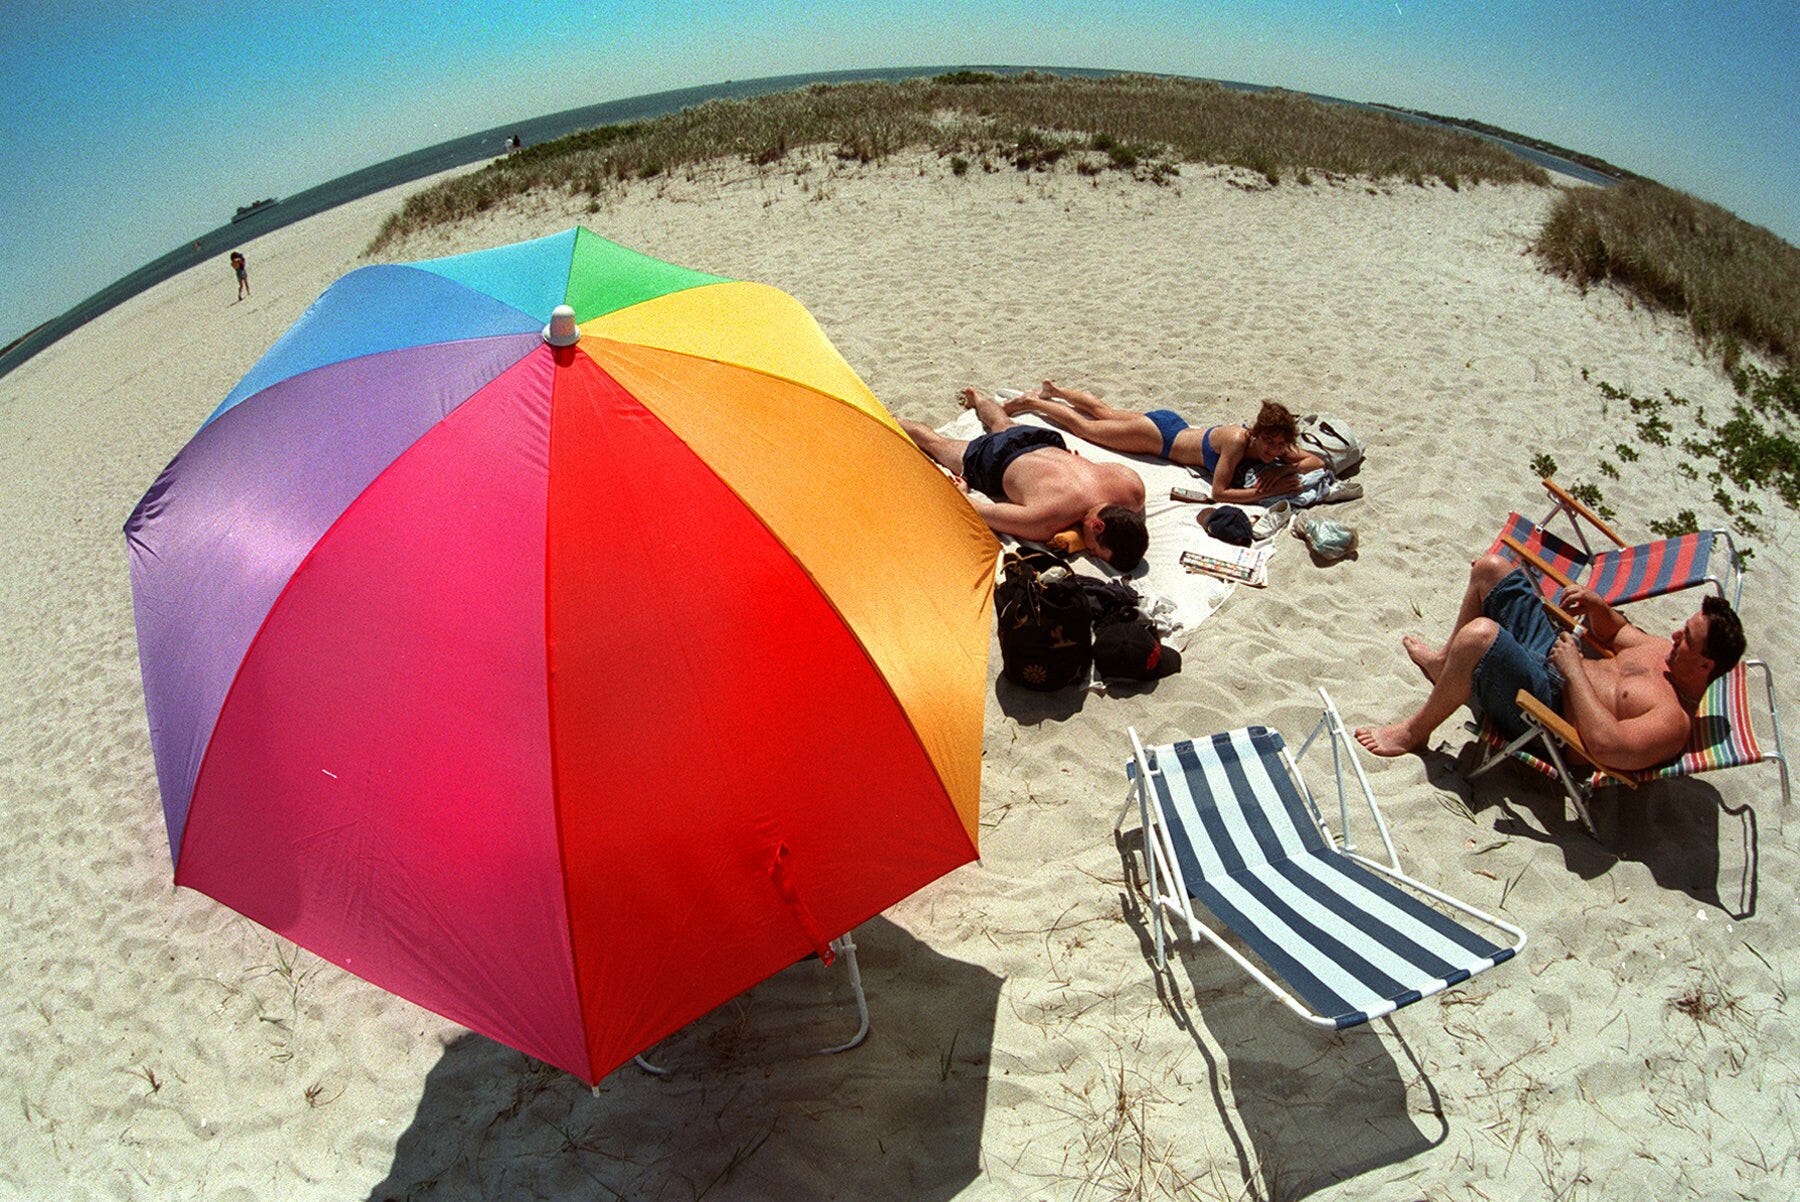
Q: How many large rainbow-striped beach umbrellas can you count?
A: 1